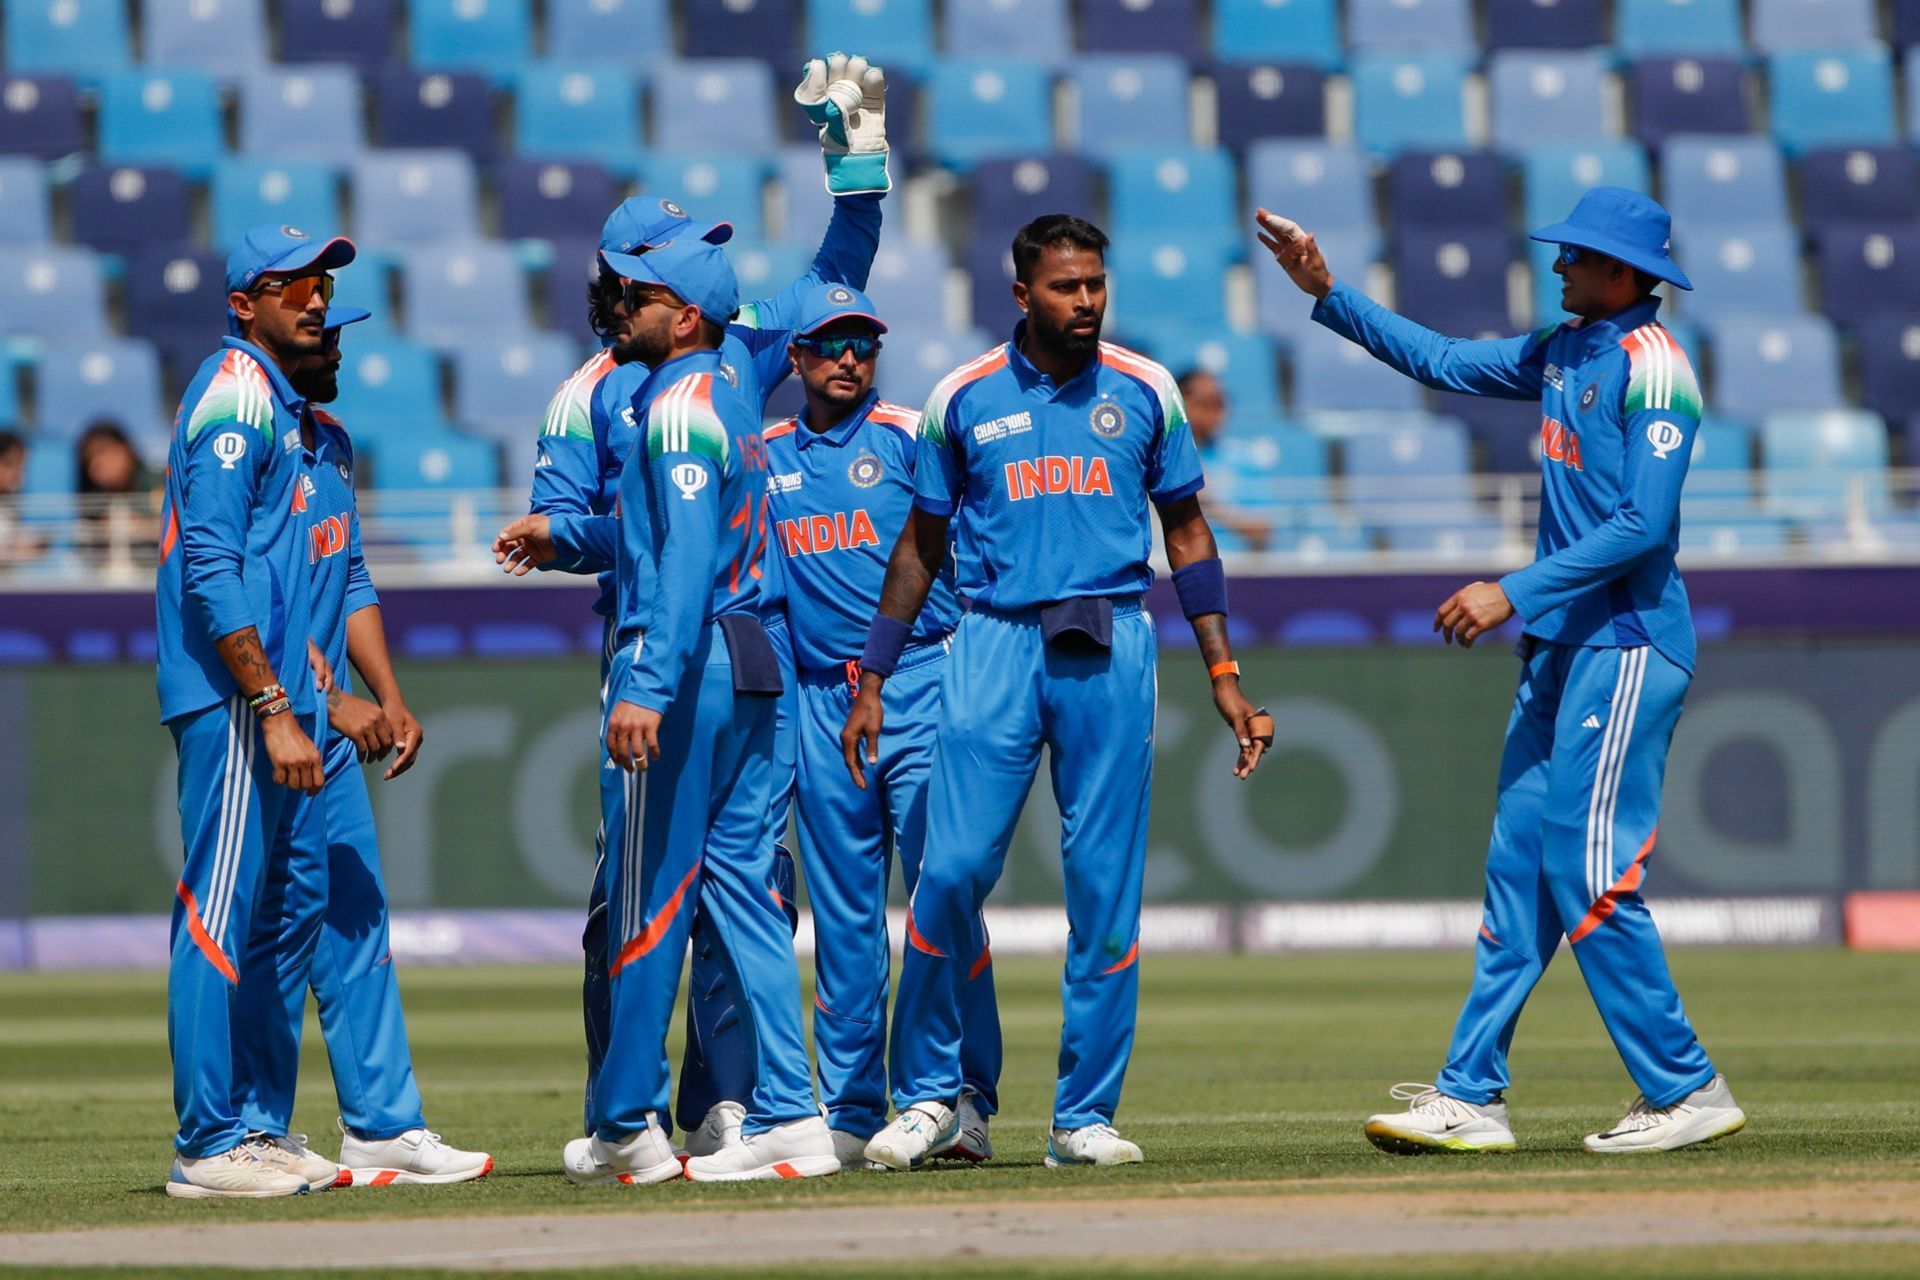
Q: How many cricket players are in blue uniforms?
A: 7